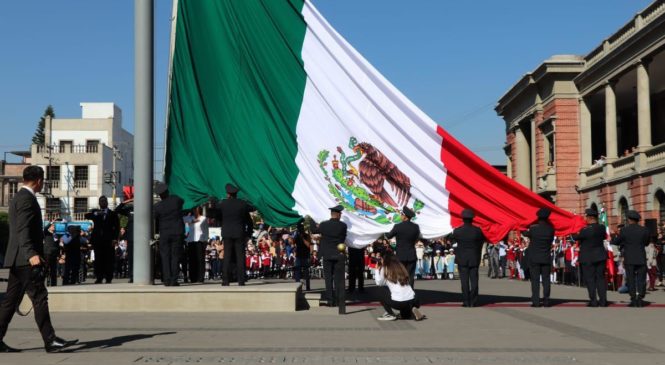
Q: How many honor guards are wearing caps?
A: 8